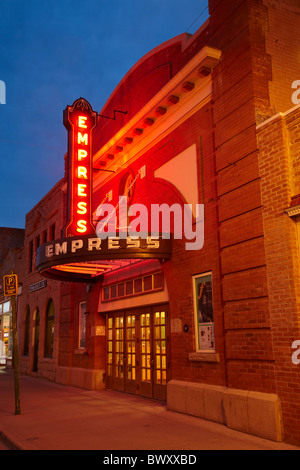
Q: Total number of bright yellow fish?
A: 0